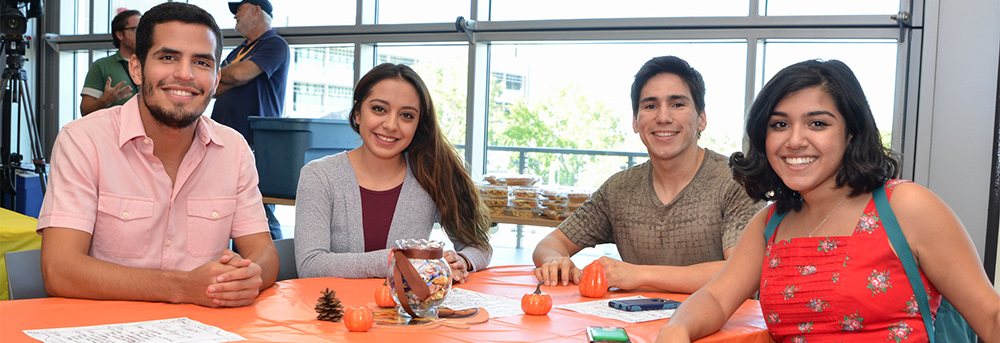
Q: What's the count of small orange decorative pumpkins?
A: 4